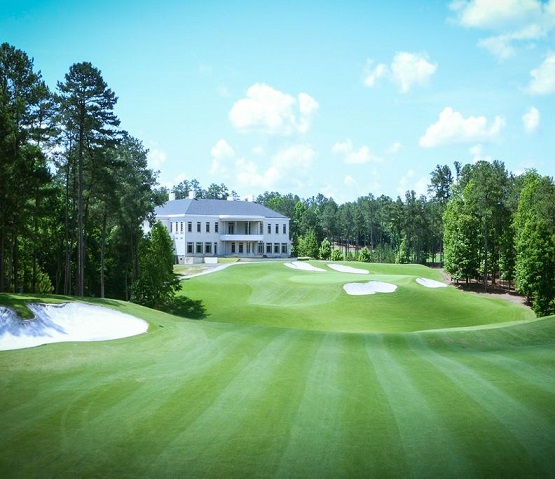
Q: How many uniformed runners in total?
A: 0